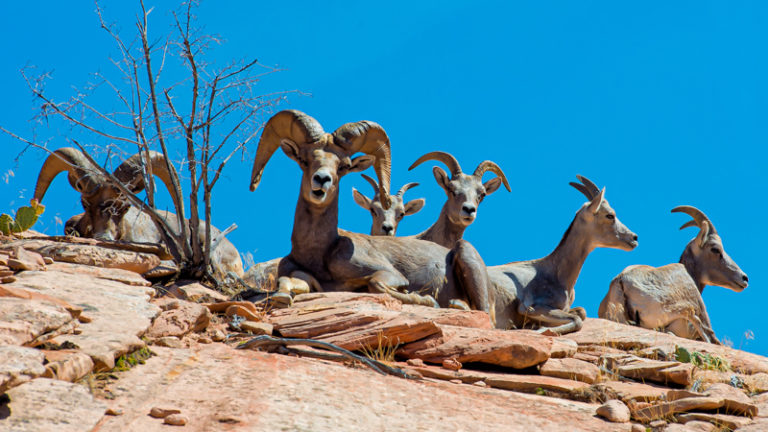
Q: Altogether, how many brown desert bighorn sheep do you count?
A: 6